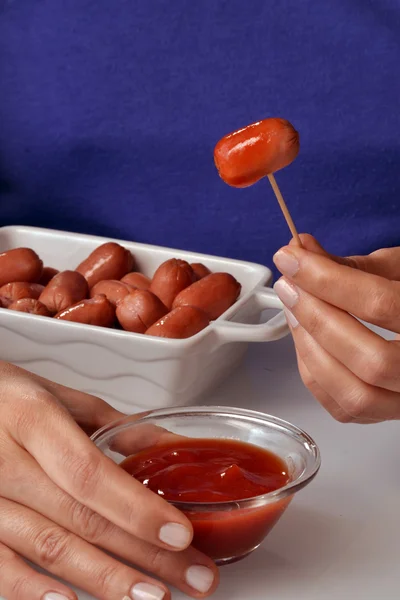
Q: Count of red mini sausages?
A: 15